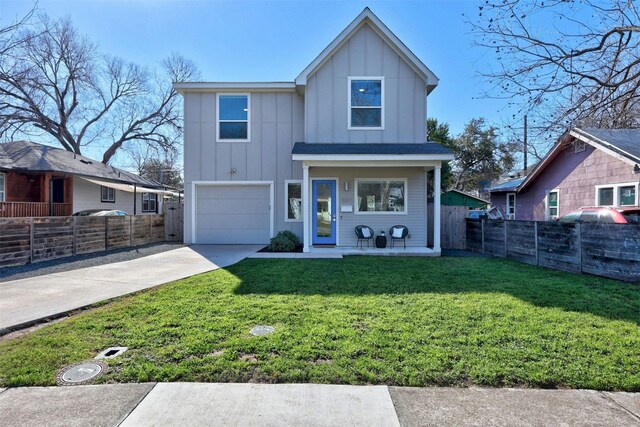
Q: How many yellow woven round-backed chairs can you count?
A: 0